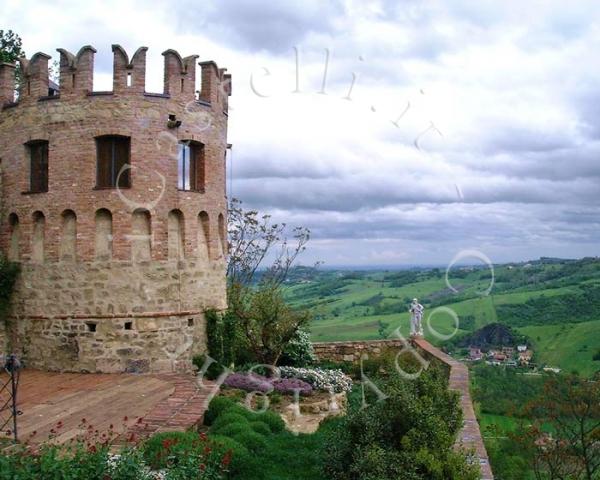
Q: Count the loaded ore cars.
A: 0